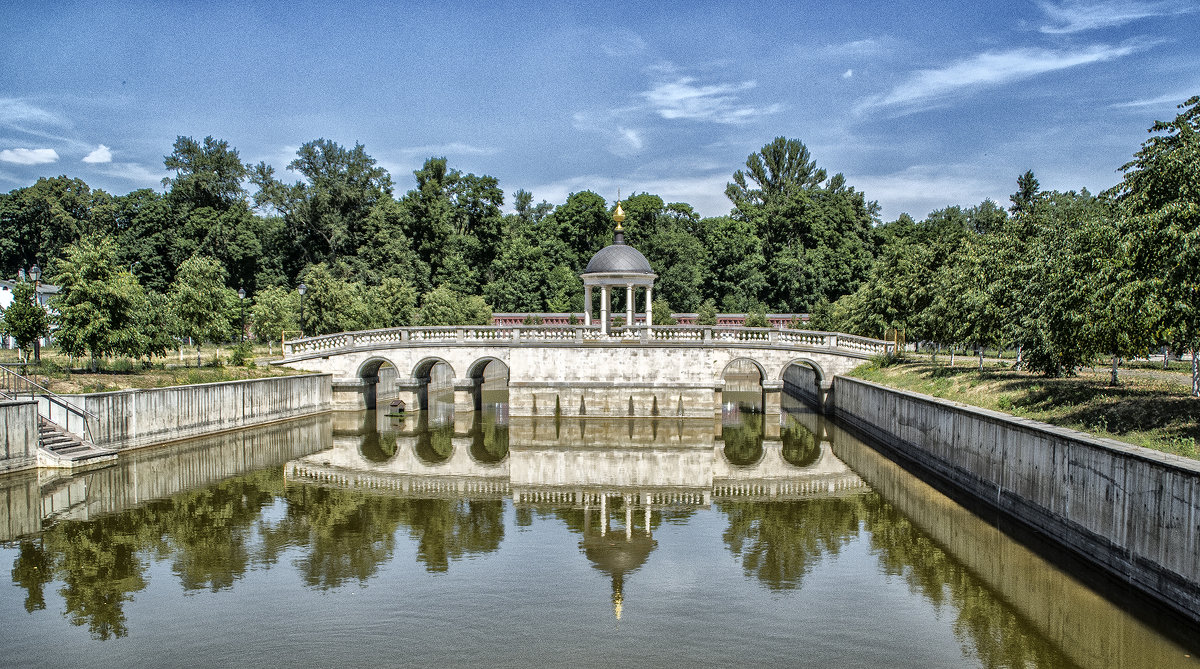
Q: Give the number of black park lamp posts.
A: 3